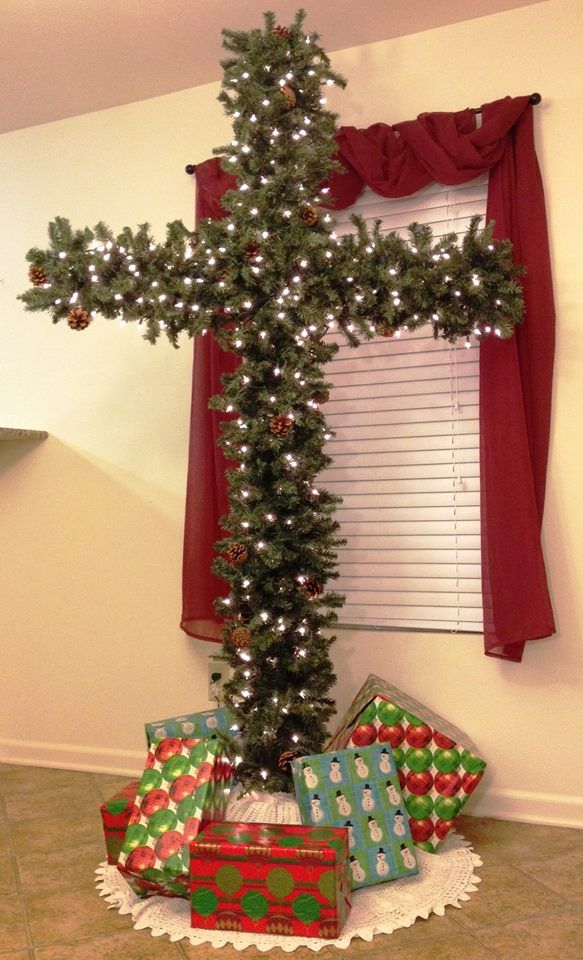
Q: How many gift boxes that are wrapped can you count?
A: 6